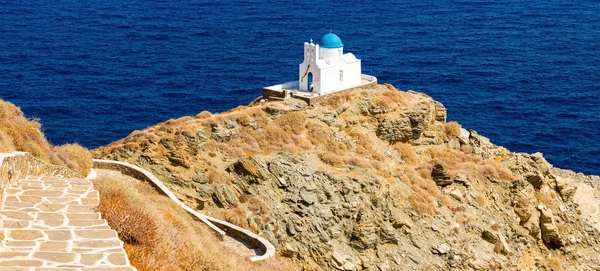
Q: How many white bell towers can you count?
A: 1